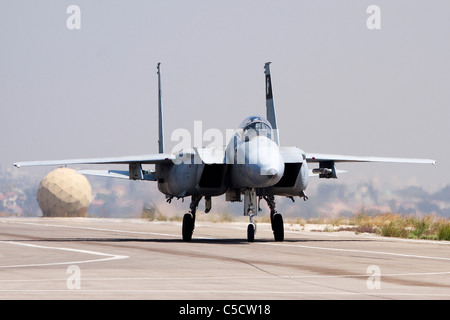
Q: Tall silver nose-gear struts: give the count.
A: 1